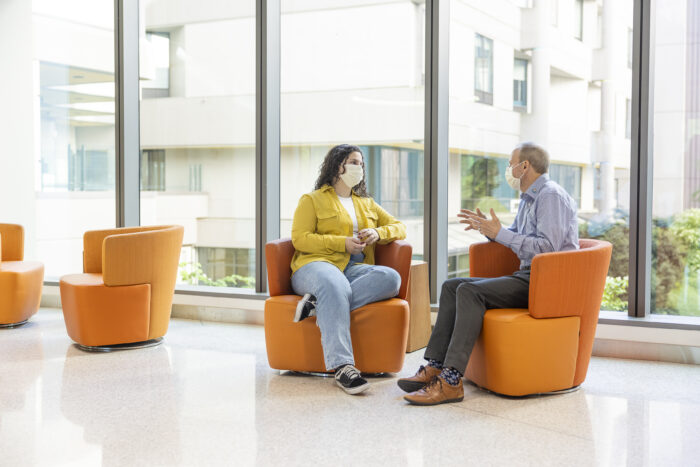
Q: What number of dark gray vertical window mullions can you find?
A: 4